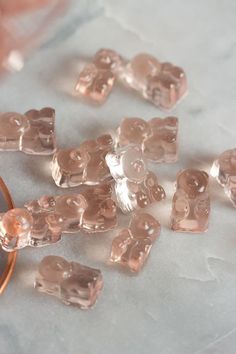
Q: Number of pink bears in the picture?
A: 12